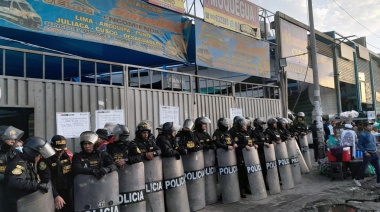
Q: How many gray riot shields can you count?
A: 15